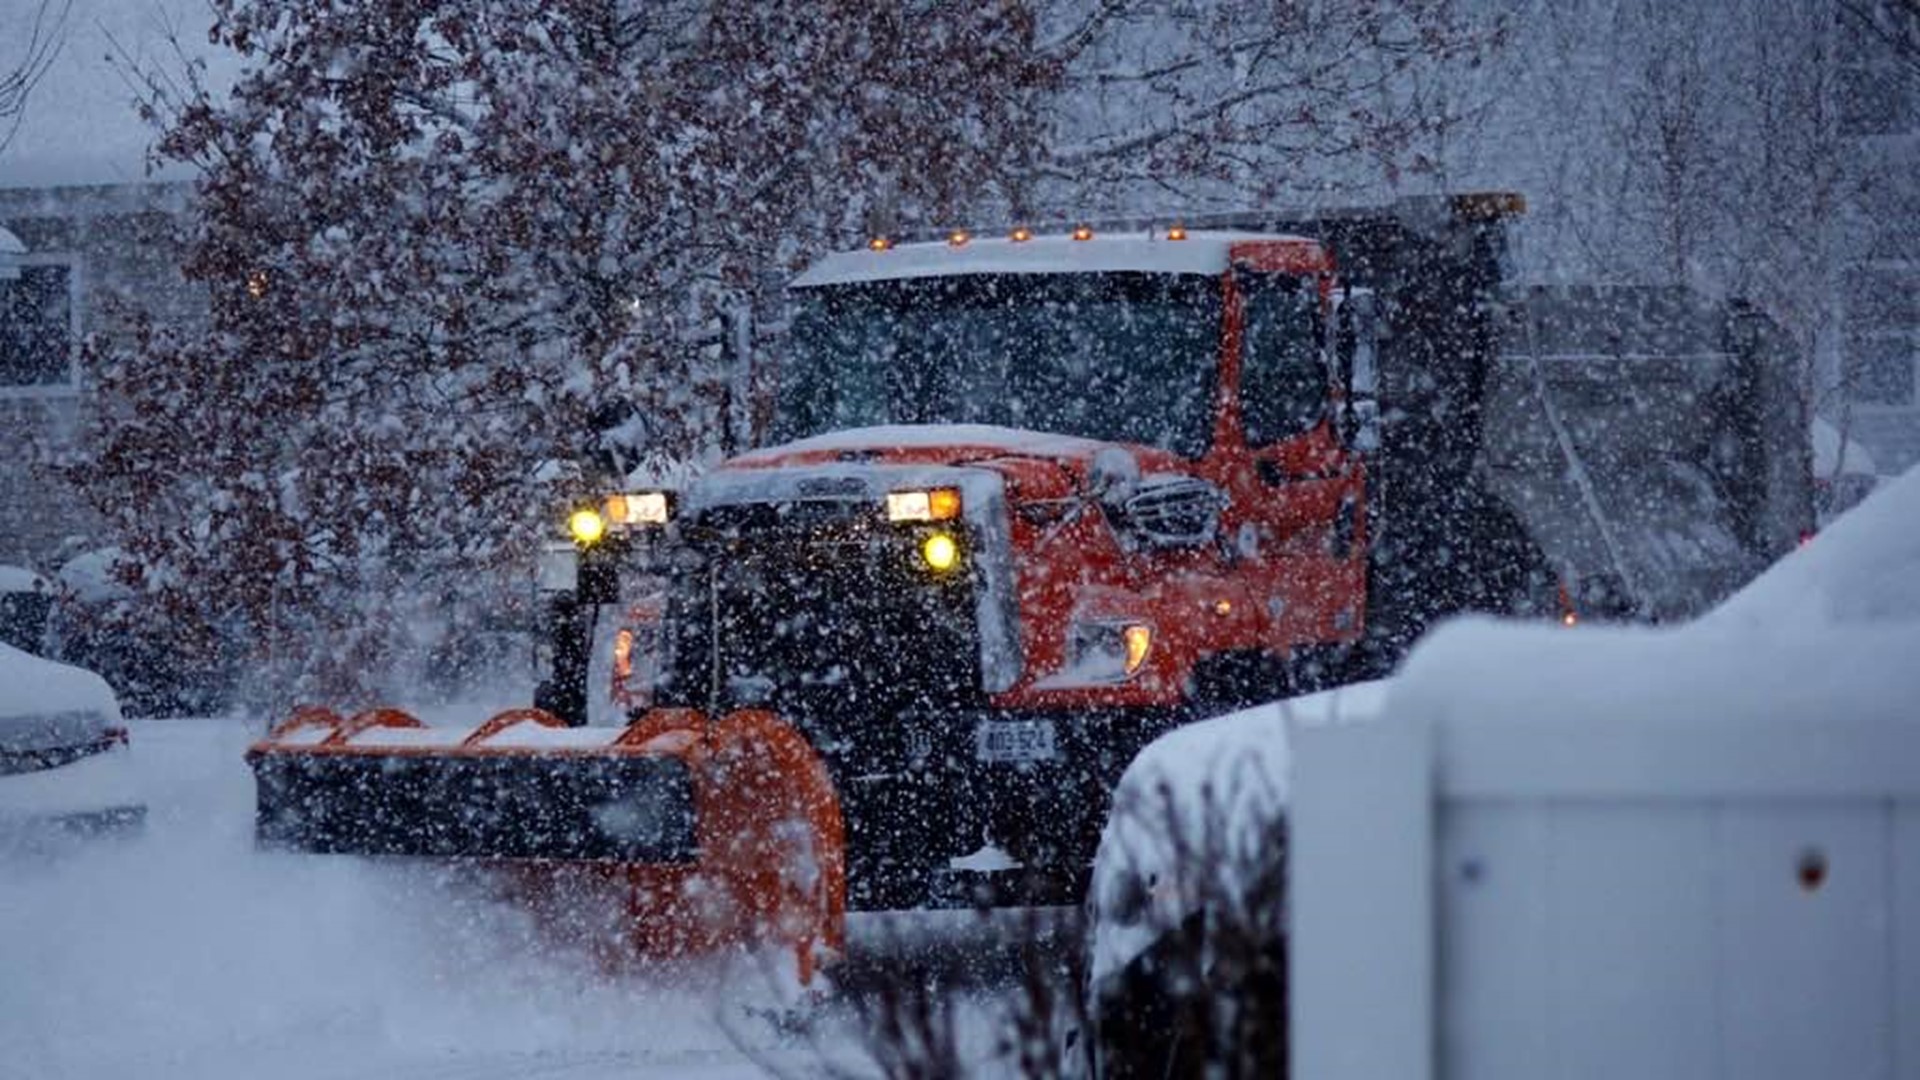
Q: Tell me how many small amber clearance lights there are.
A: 5